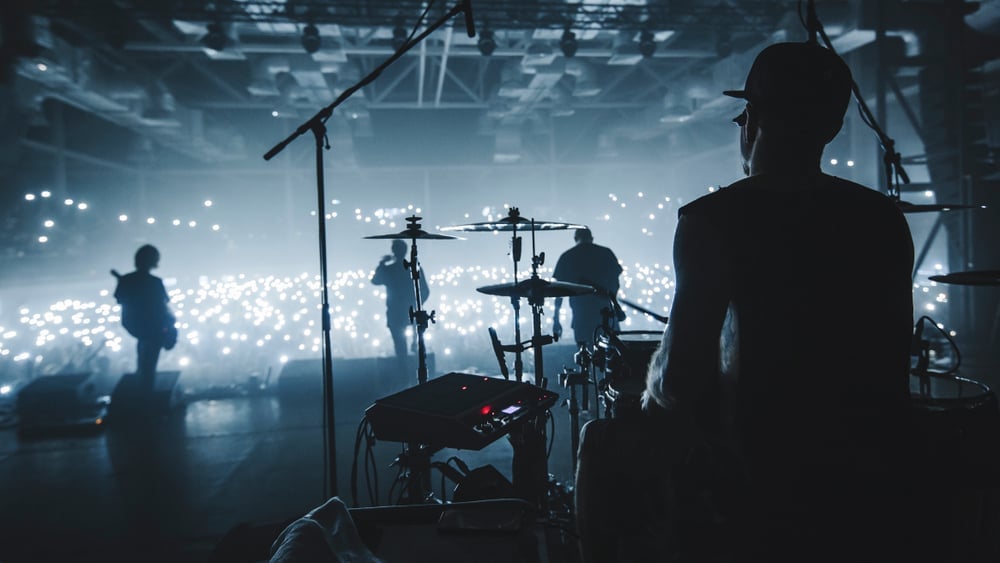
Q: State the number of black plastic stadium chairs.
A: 0